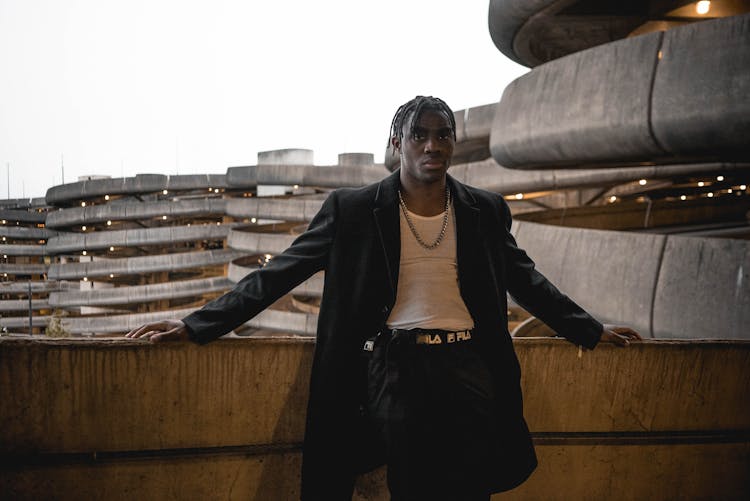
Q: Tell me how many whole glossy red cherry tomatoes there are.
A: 0